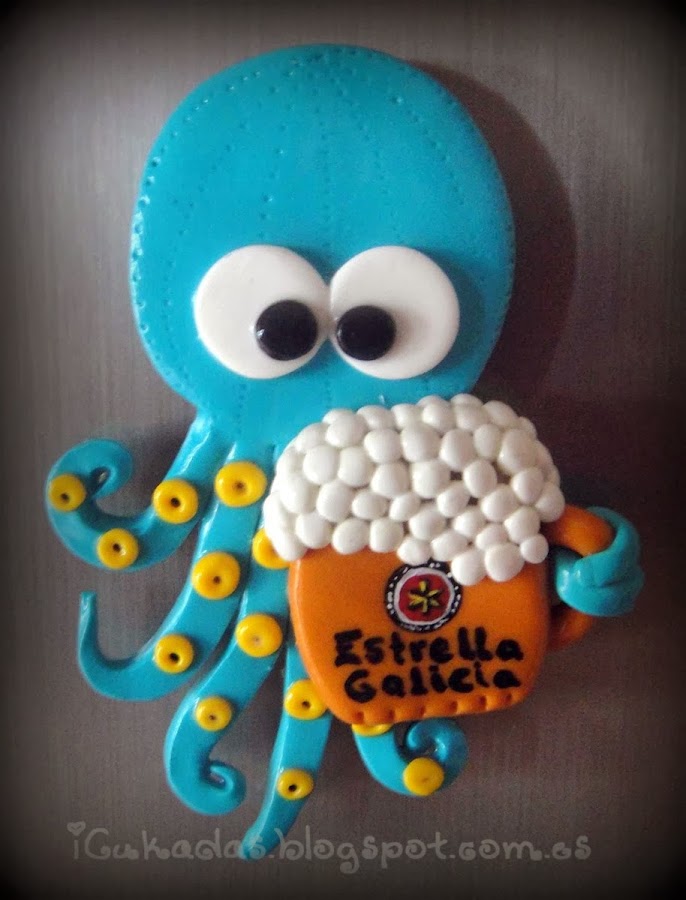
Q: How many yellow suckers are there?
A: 13